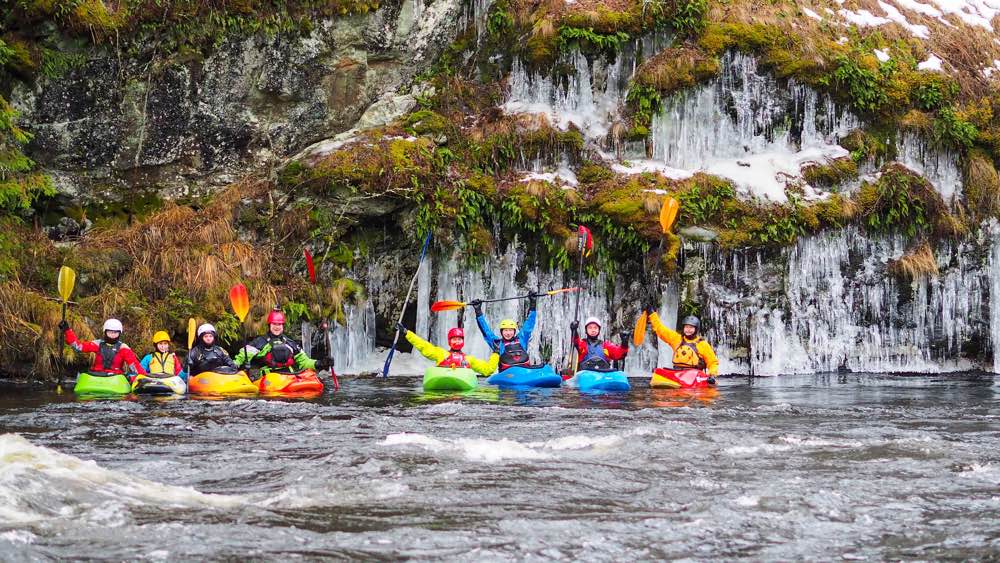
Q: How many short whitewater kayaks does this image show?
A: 8